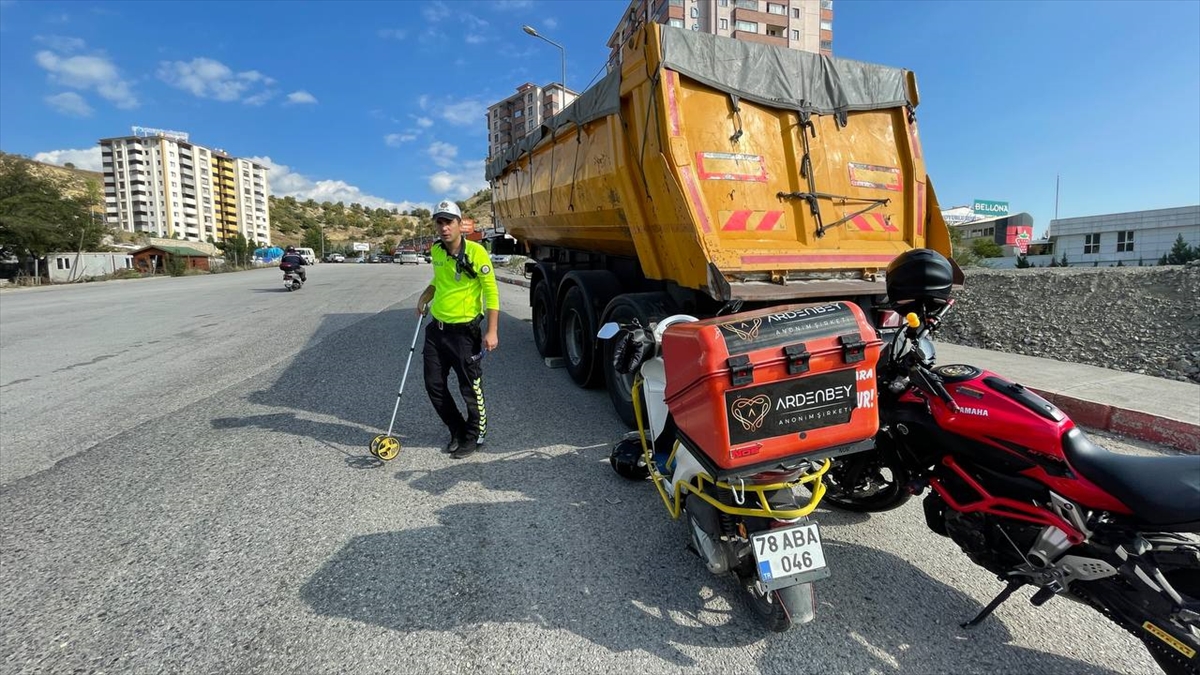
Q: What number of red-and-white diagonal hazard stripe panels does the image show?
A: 2